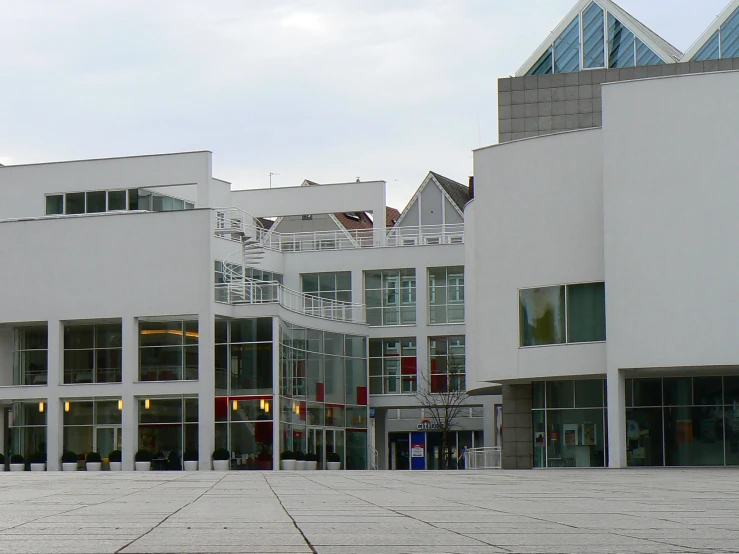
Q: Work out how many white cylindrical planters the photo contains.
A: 13